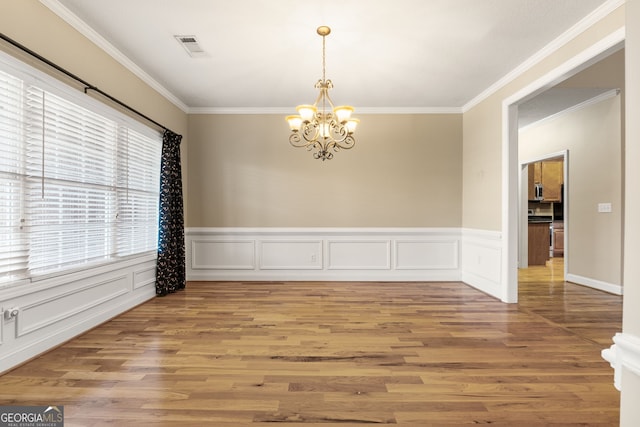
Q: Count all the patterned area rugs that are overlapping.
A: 0